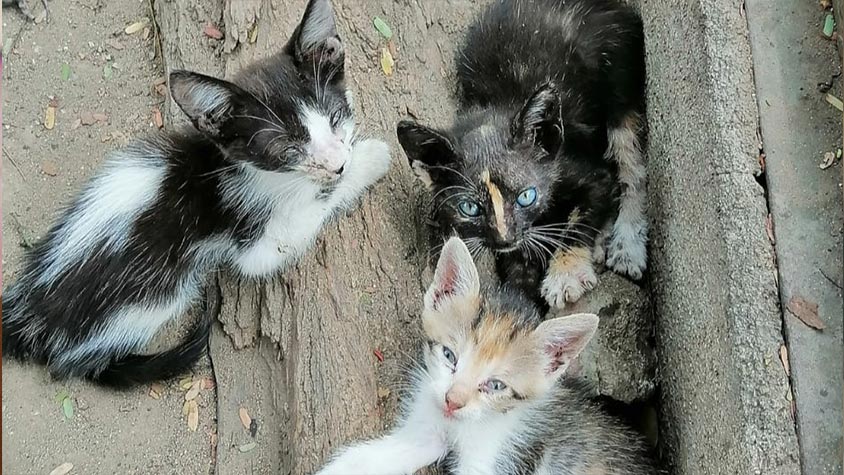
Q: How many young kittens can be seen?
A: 3